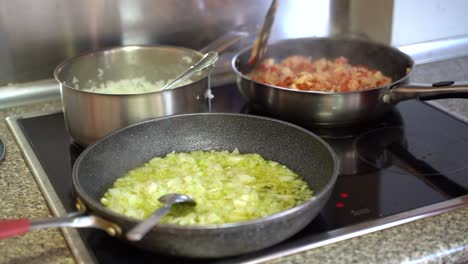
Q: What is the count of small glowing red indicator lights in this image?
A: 2